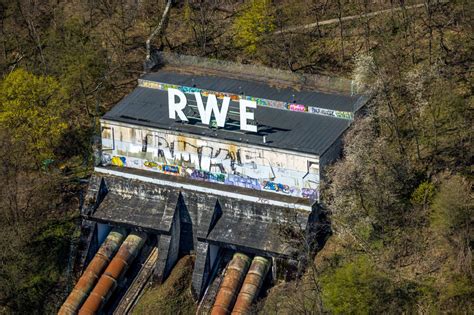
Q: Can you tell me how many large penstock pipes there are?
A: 4